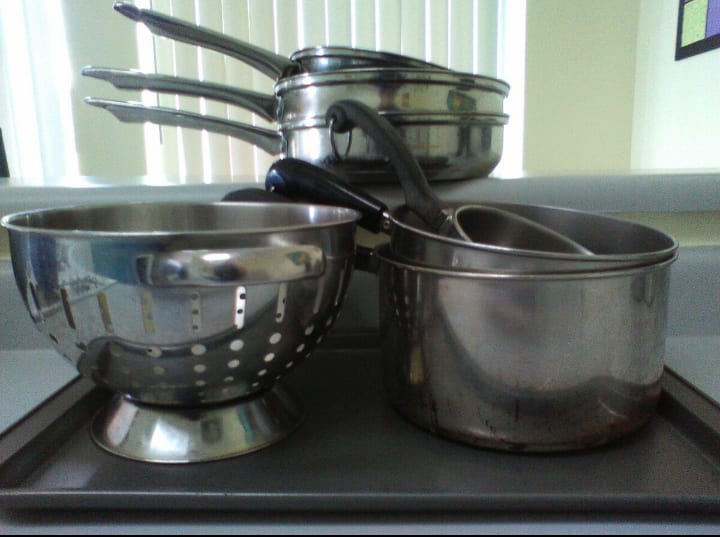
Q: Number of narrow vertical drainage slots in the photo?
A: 9